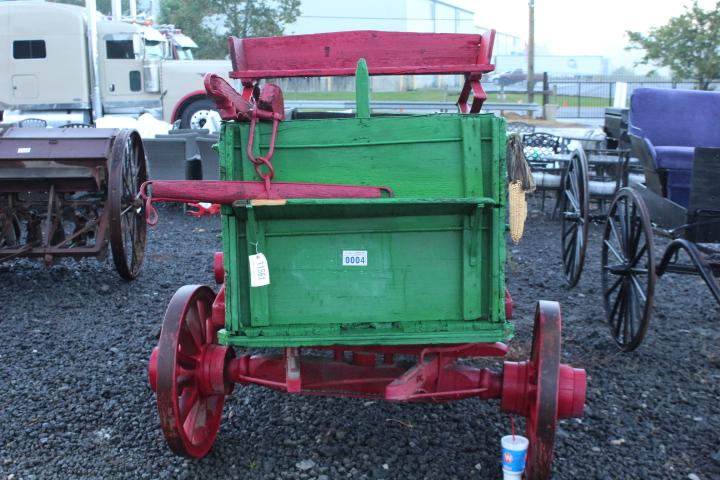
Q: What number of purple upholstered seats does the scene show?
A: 1